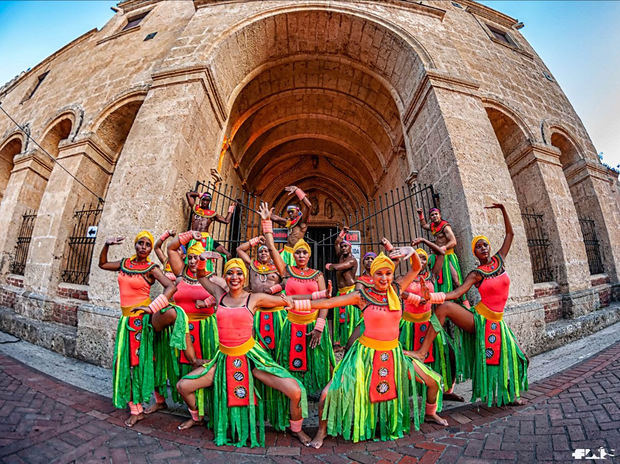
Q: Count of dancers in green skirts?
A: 14